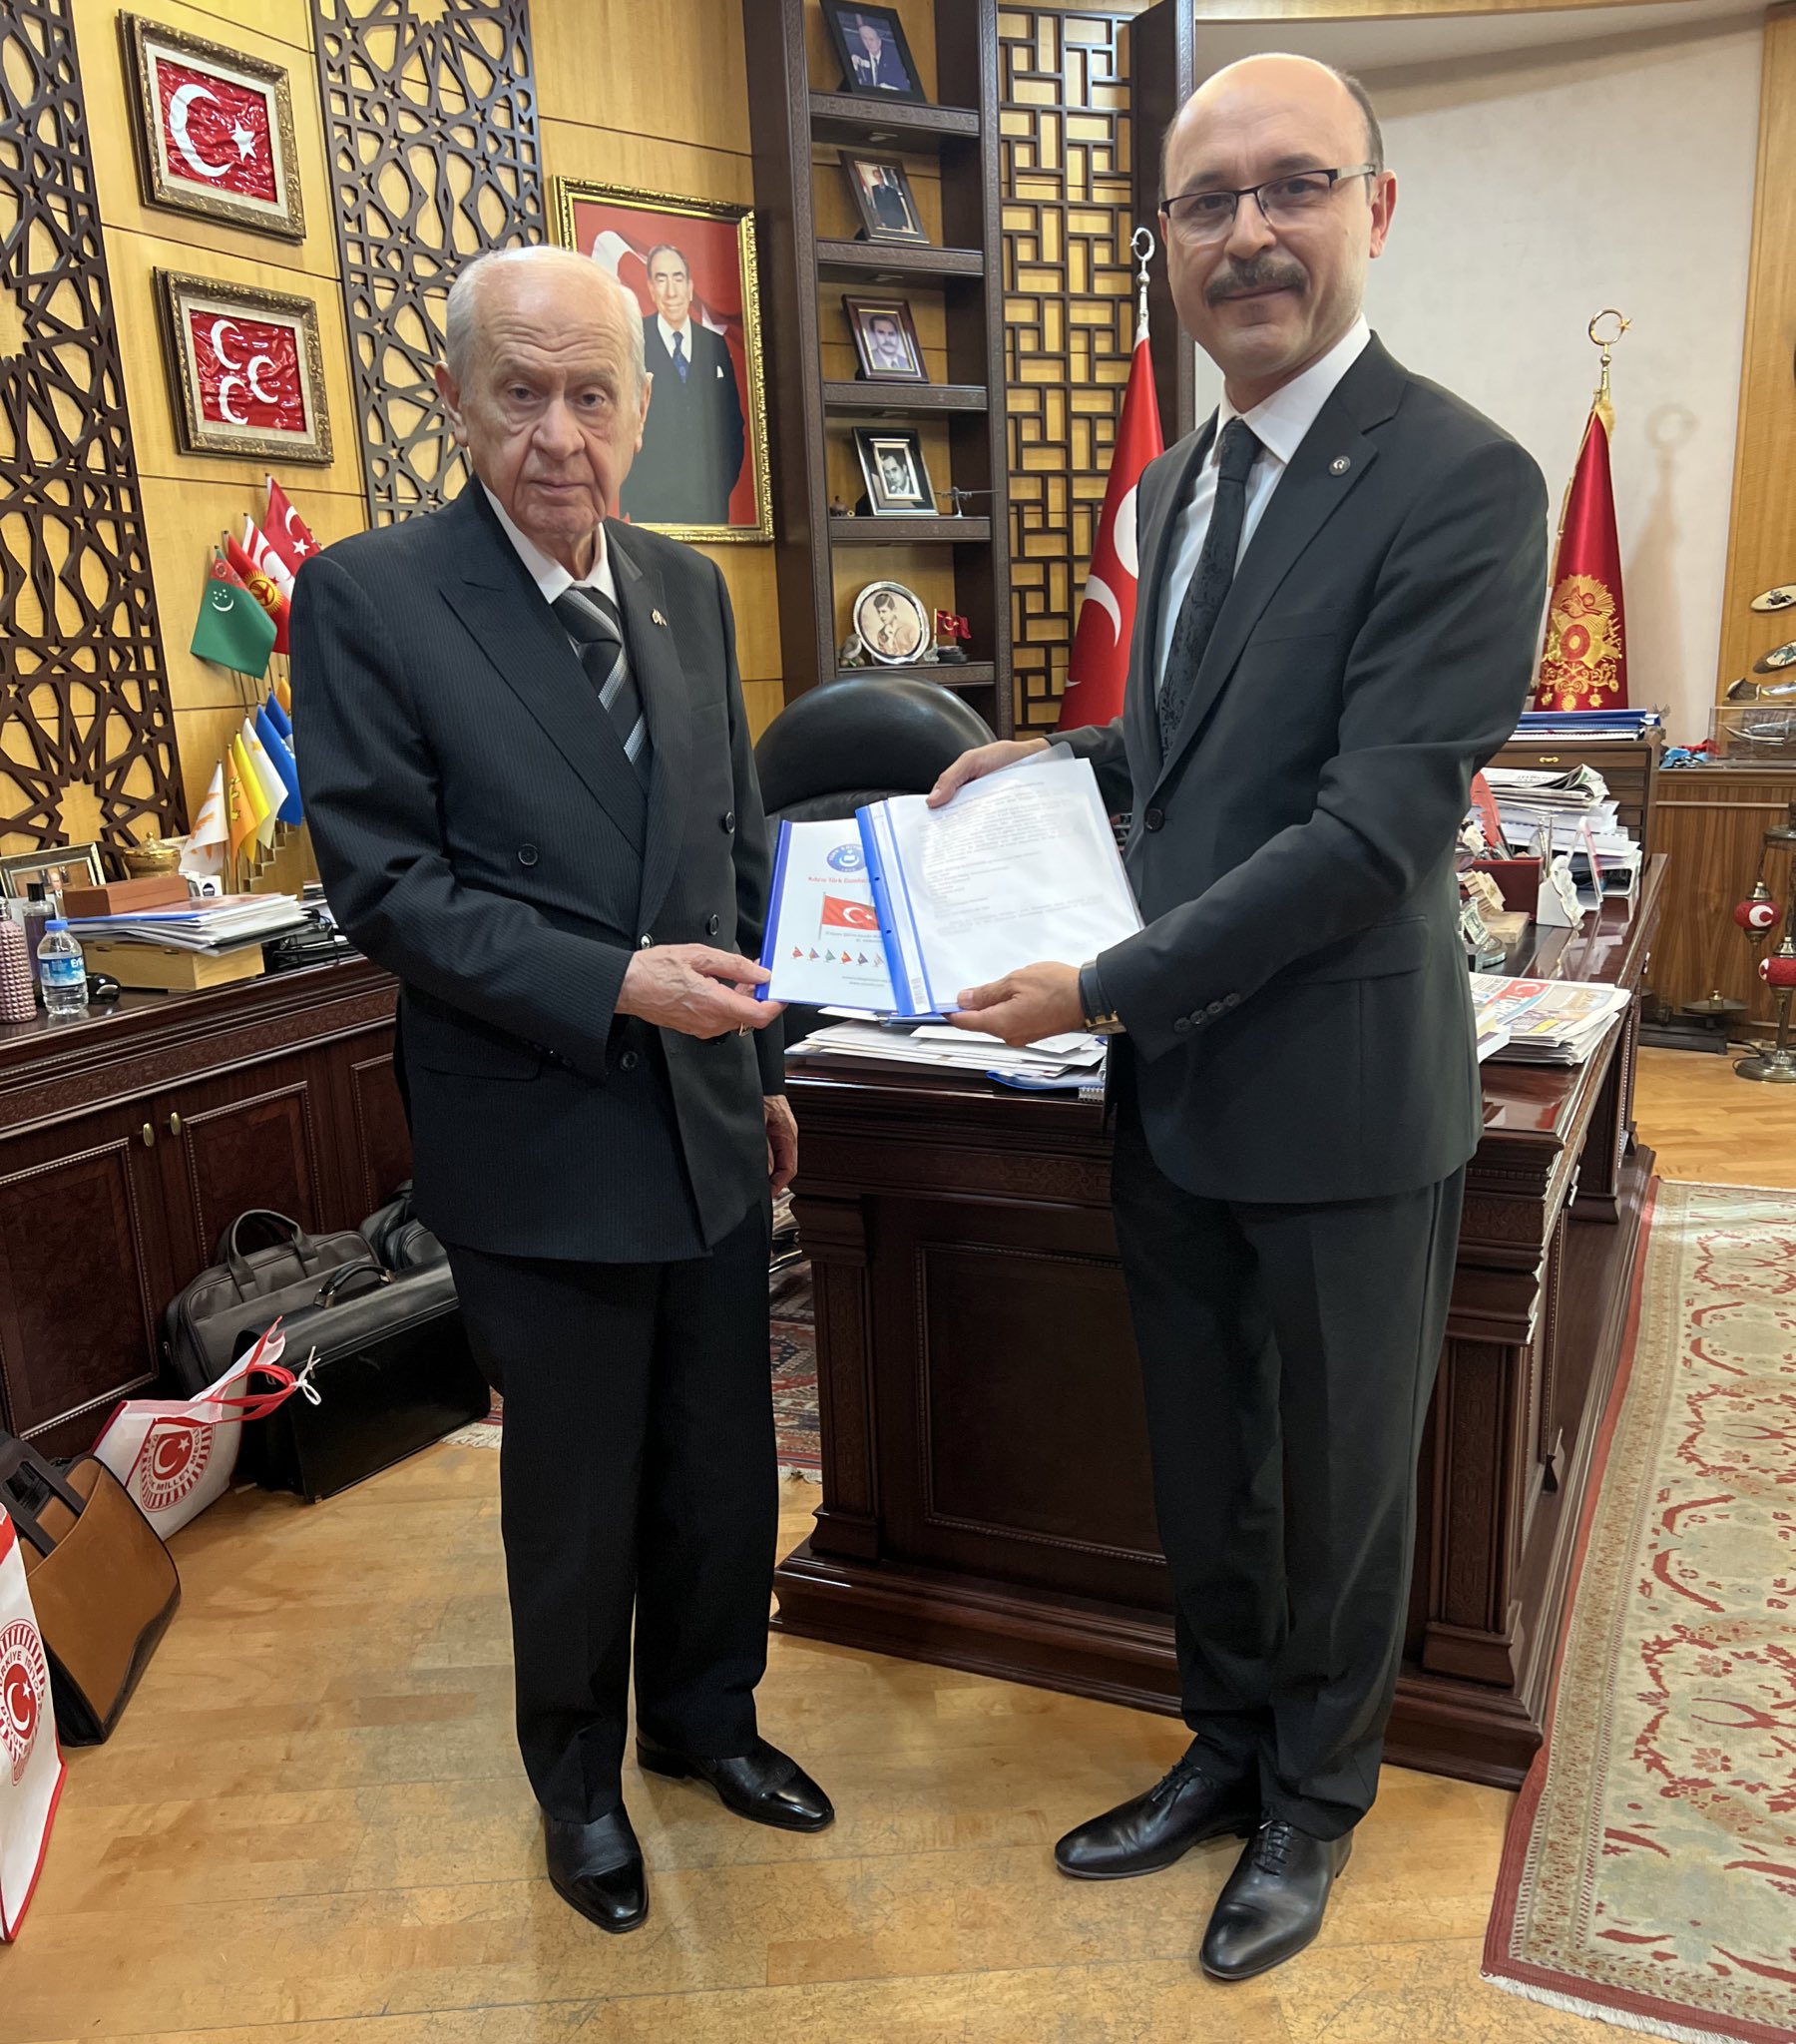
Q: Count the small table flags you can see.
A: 12